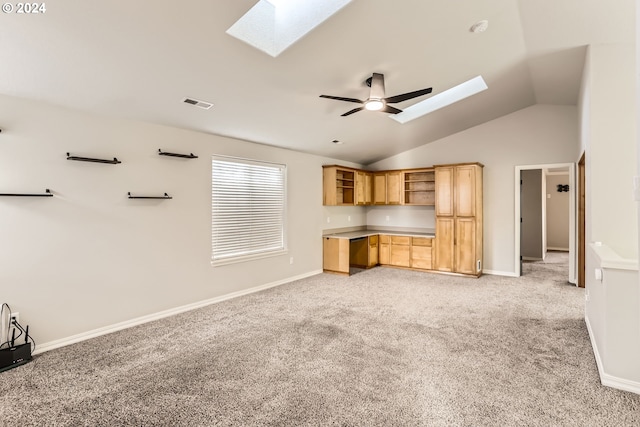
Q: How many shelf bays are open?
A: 2